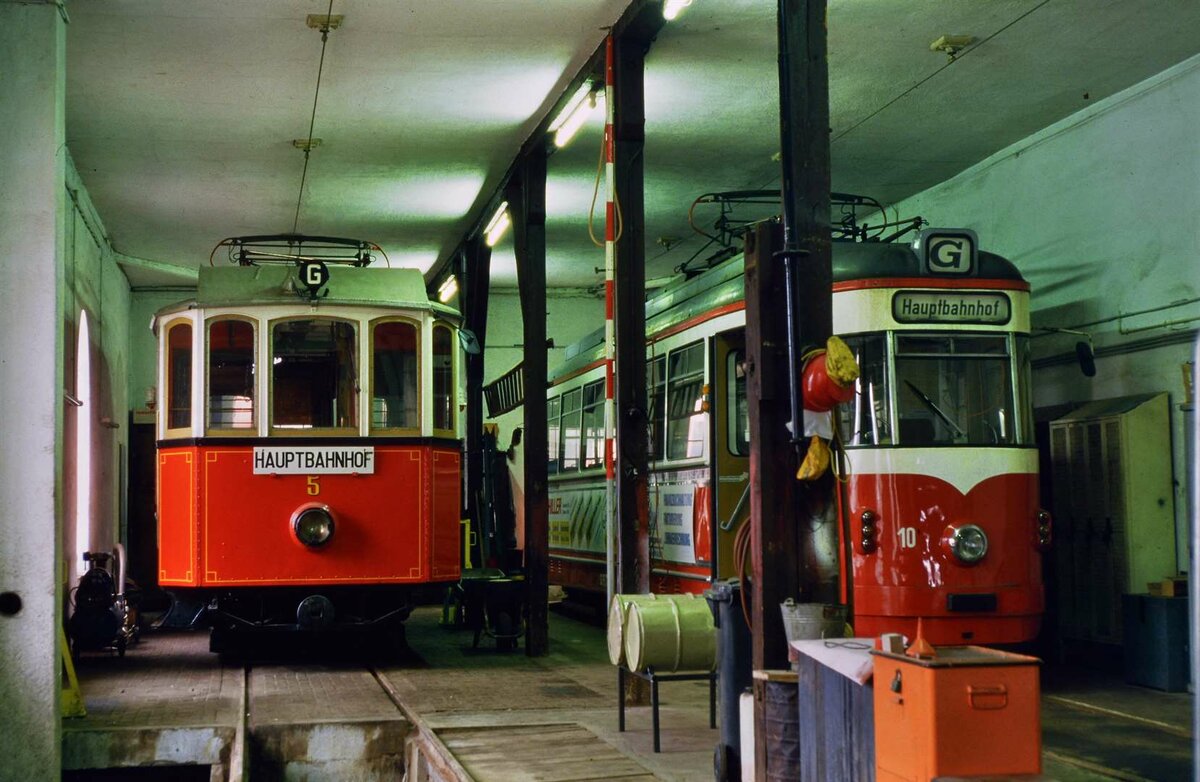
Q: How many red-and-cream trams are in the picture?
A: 2